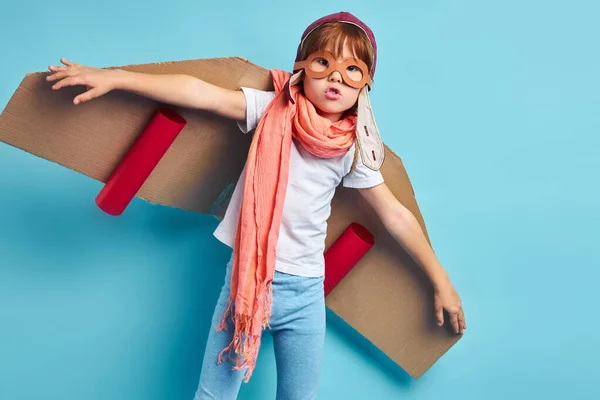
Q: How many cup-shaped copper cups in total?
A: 0